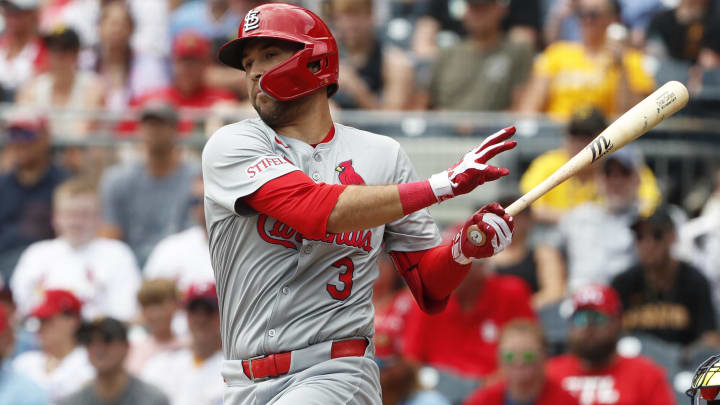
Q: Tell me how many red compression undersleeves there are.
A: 2